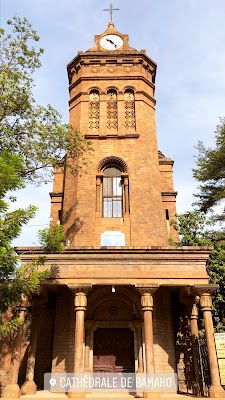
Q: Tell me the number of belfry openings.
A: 3